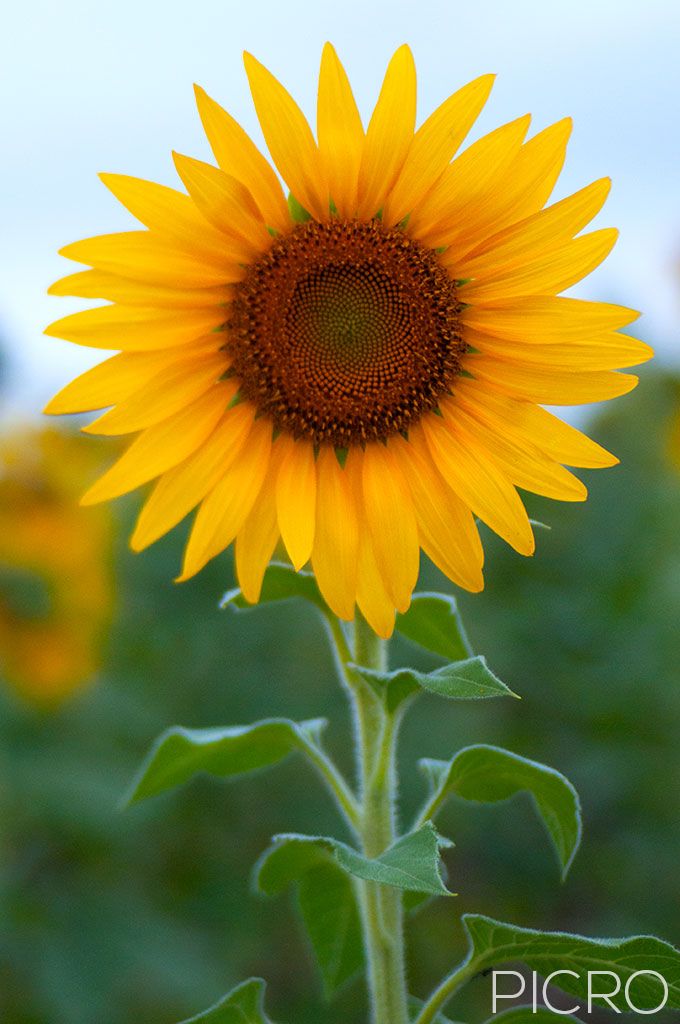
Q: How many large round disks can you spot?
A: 1